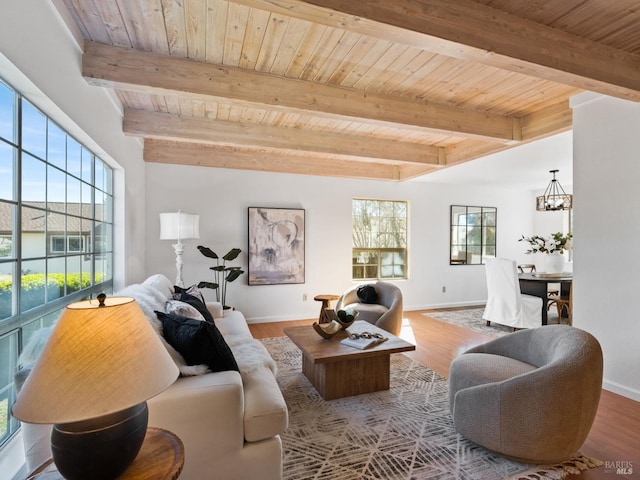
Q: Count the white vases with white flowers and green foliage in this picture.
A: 1